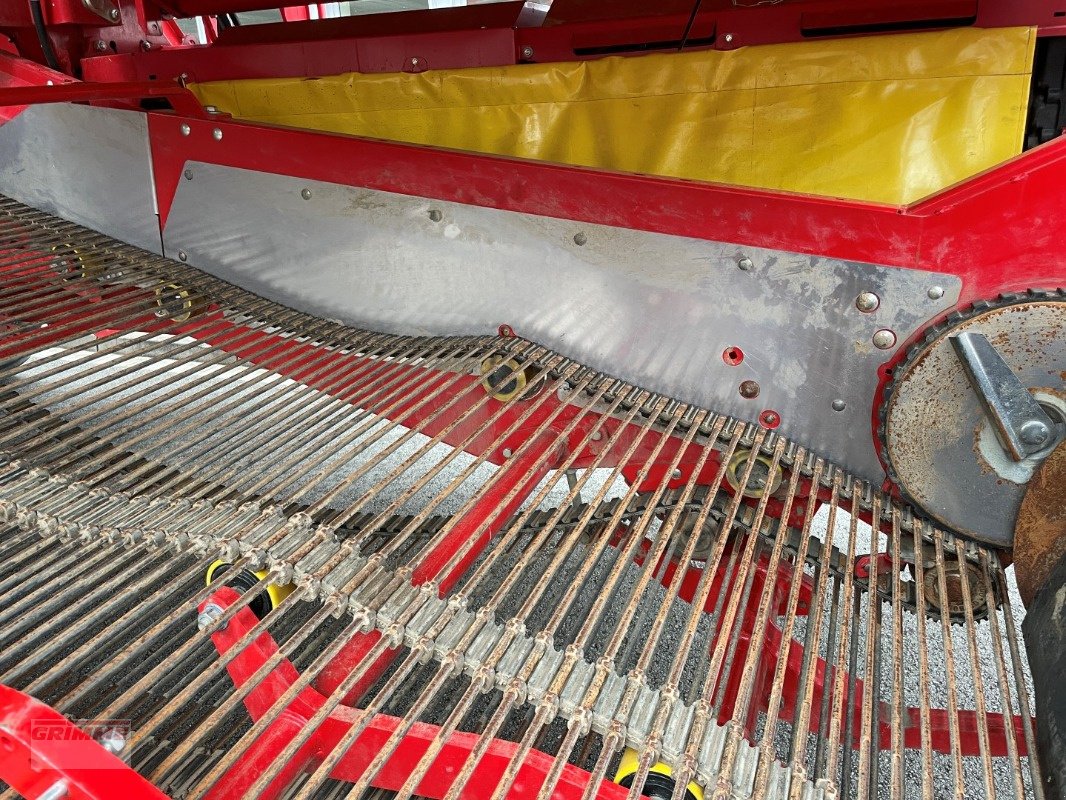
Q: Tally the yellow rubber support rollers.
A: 6